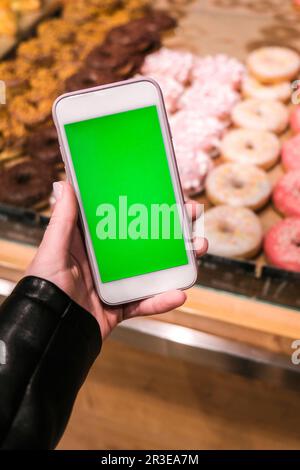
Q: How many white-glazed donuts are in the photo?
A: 6